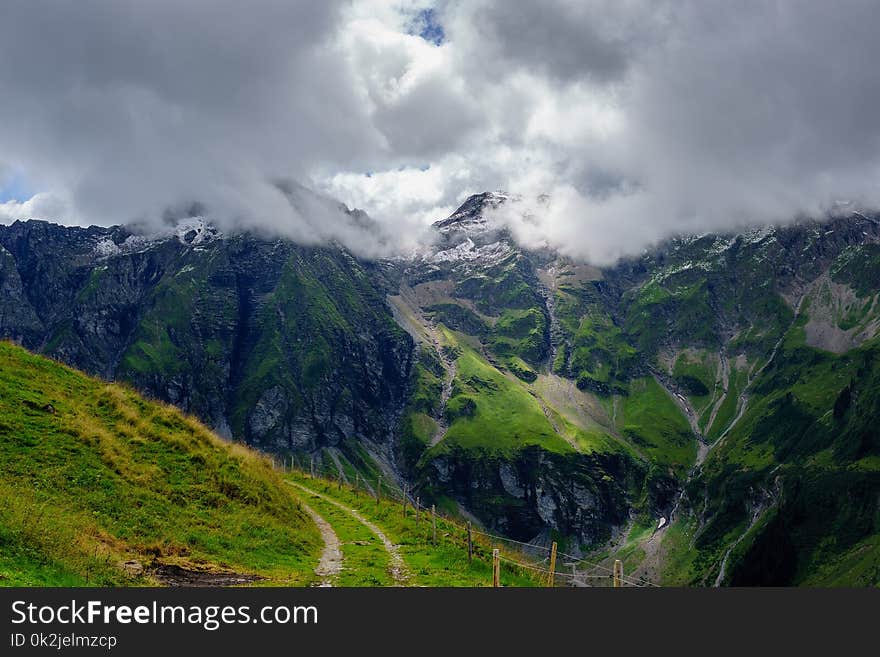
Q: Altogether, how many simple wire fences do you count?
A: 1